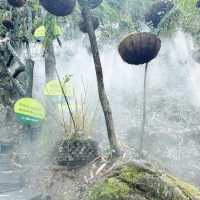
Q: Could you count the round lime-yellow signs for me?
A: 3